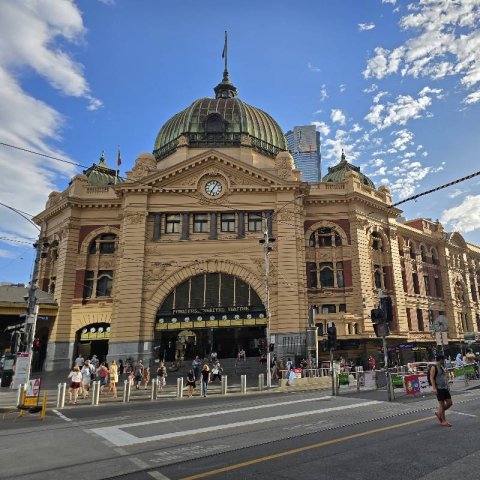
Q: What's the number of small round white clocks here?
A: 13